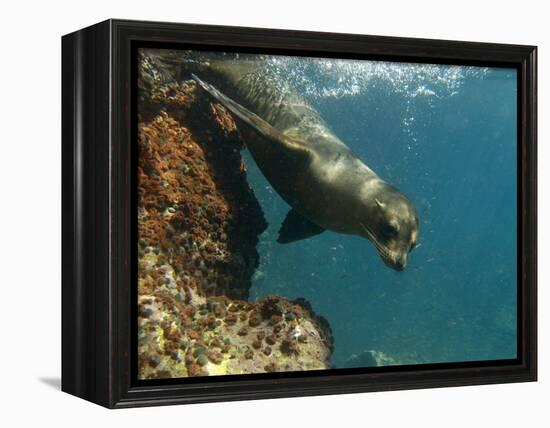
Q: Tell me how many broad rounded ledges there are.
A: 1